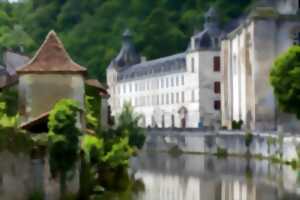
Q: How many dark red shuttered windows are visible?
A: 3